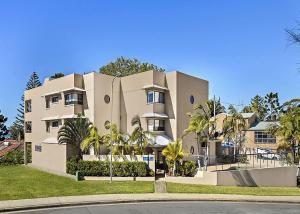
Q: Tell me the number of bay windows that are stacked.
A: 2